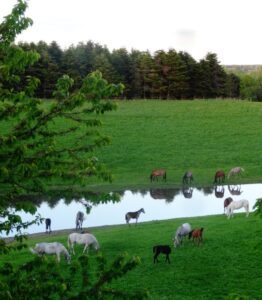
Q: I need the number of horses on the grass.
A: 14